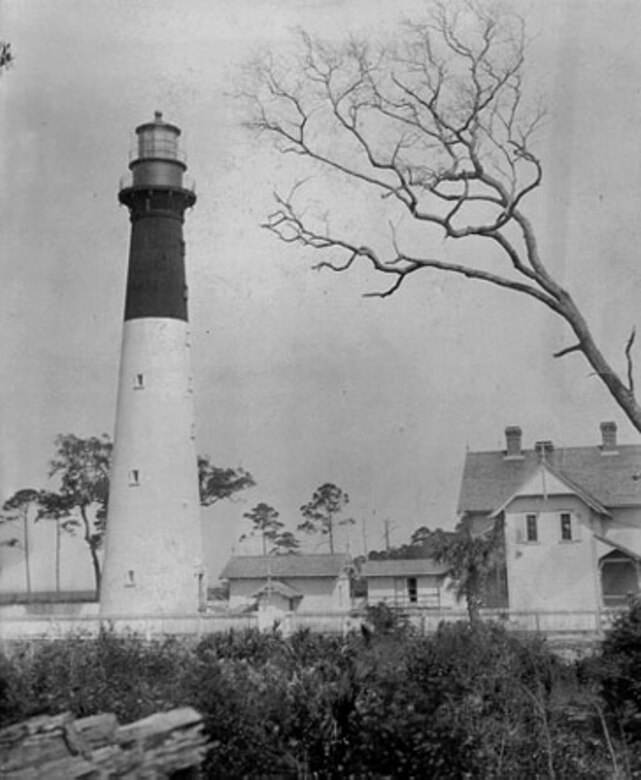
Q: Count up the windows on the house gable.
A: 2